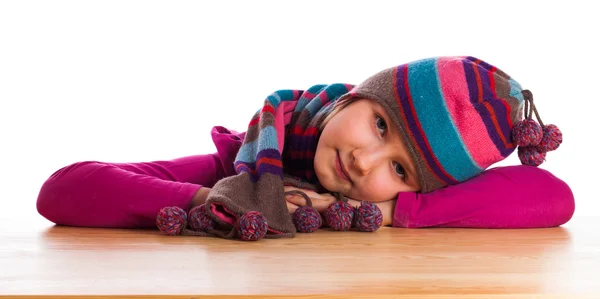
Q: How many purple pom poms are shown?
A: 9